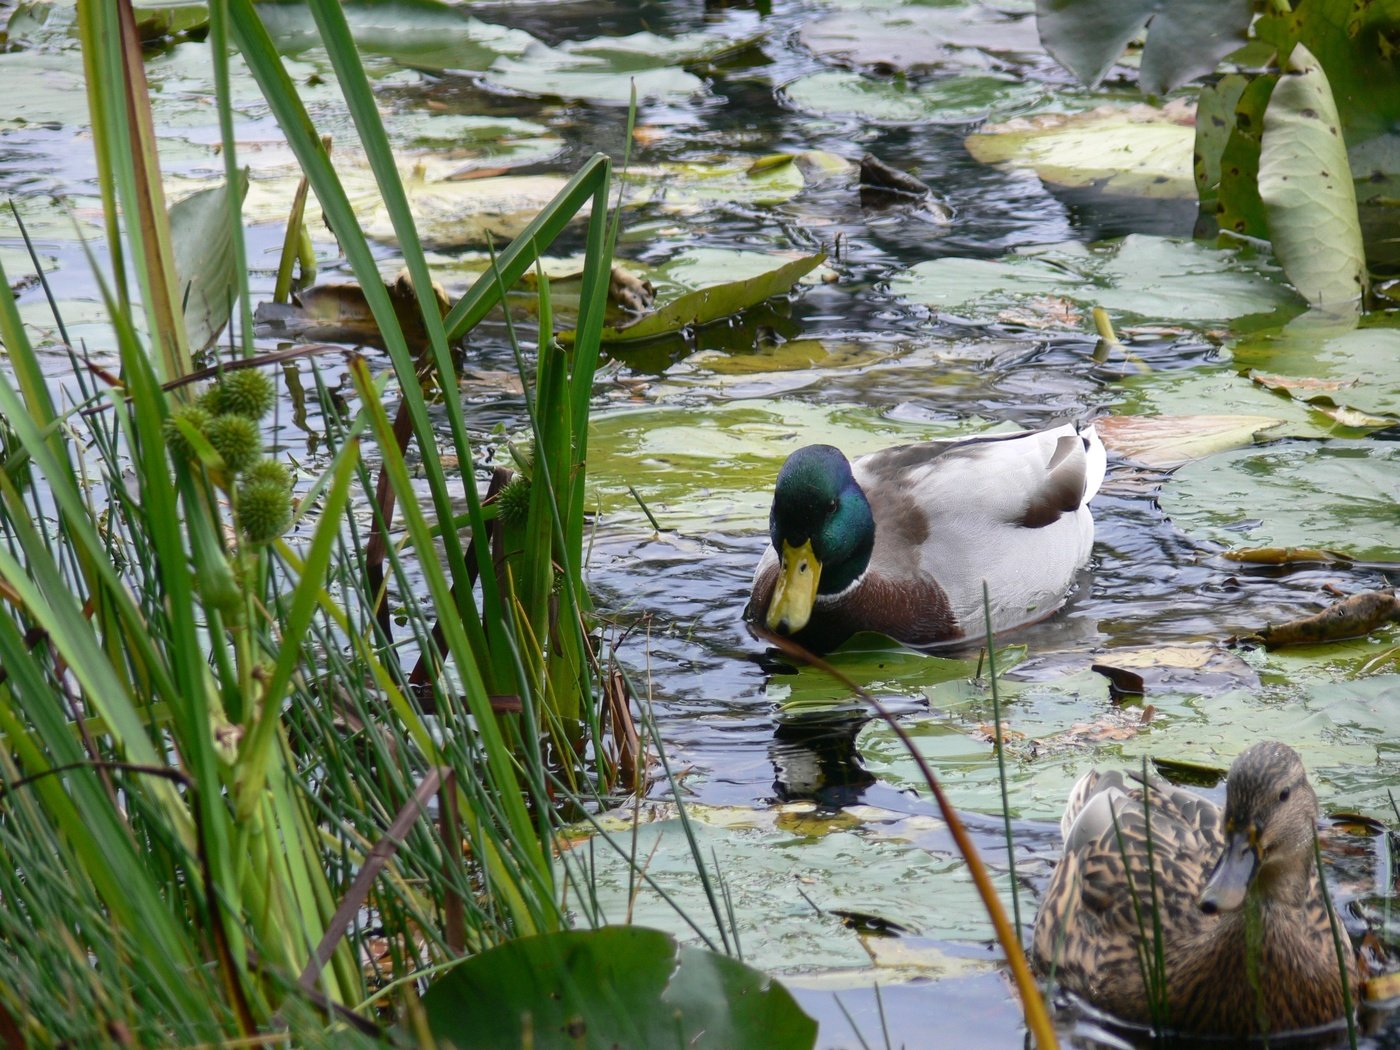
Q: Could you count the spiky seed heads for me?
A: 7